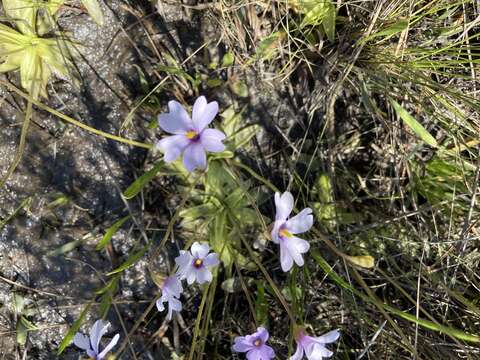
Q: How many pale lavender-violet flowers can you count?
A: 7